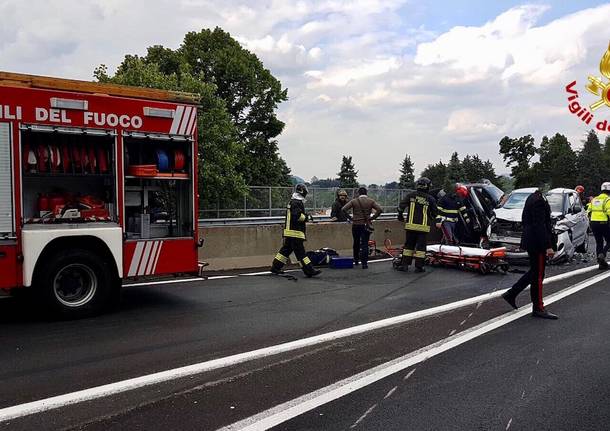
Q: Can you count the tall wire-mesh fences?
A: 1